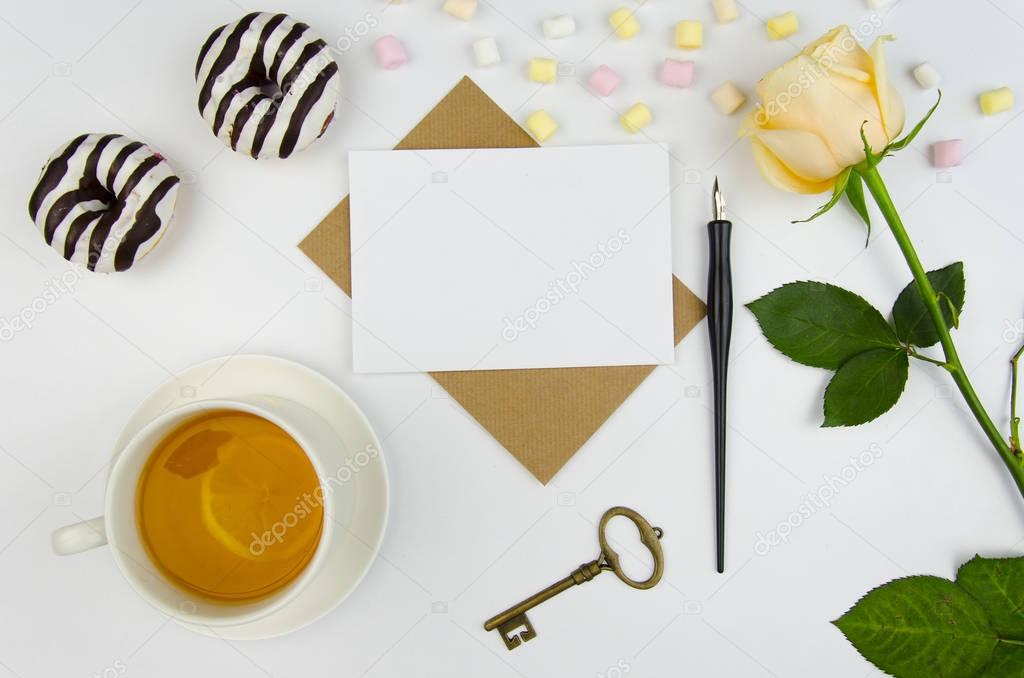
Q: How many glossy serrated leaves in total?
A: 6